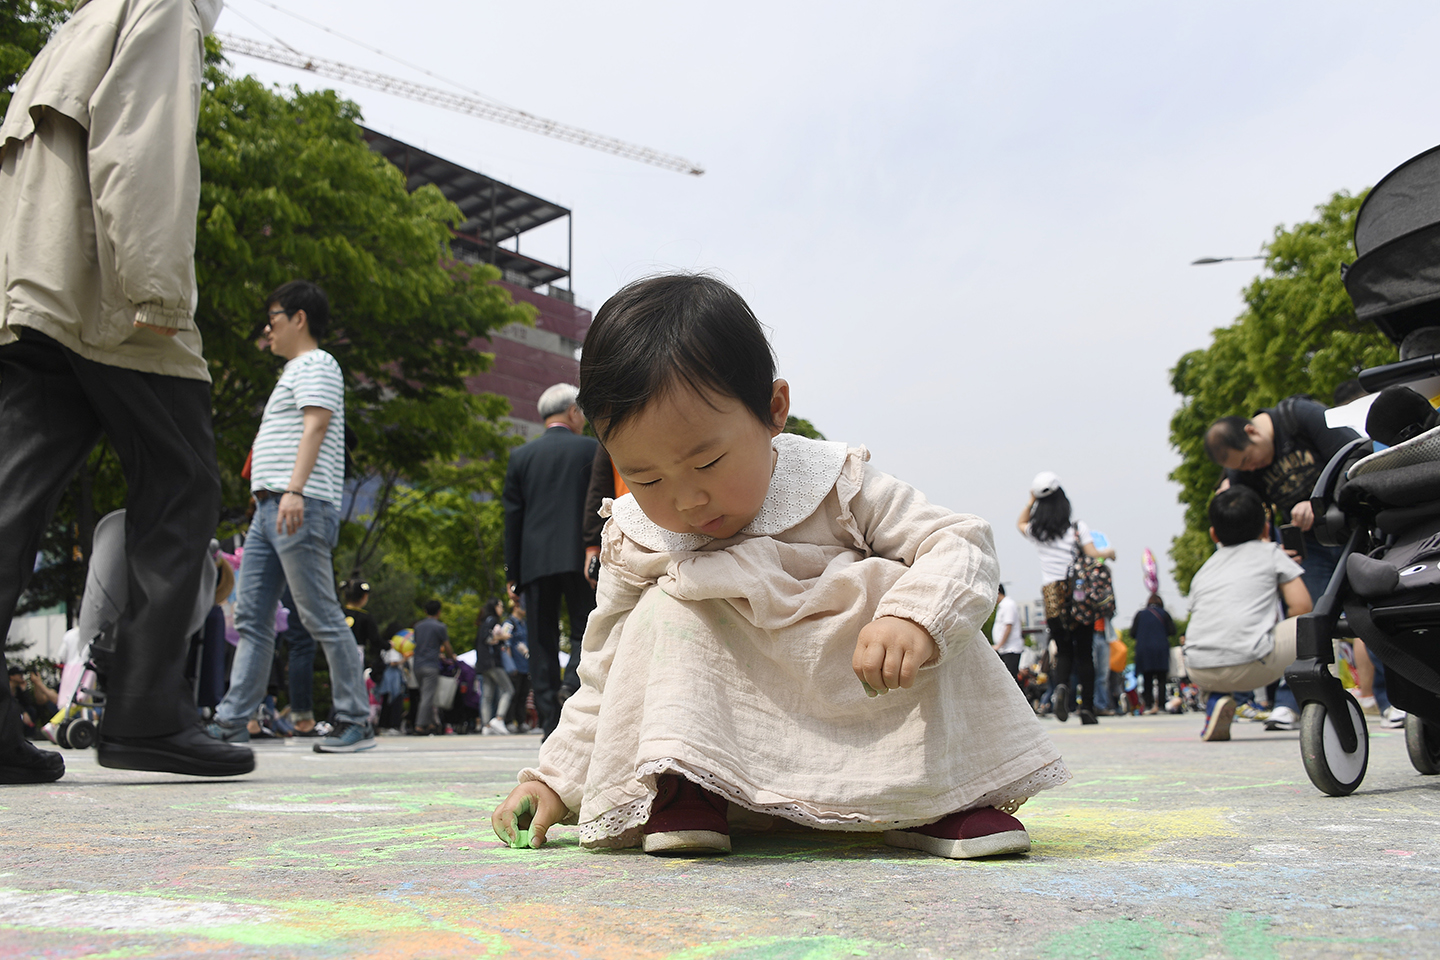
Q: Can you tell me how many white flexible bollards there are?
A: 0